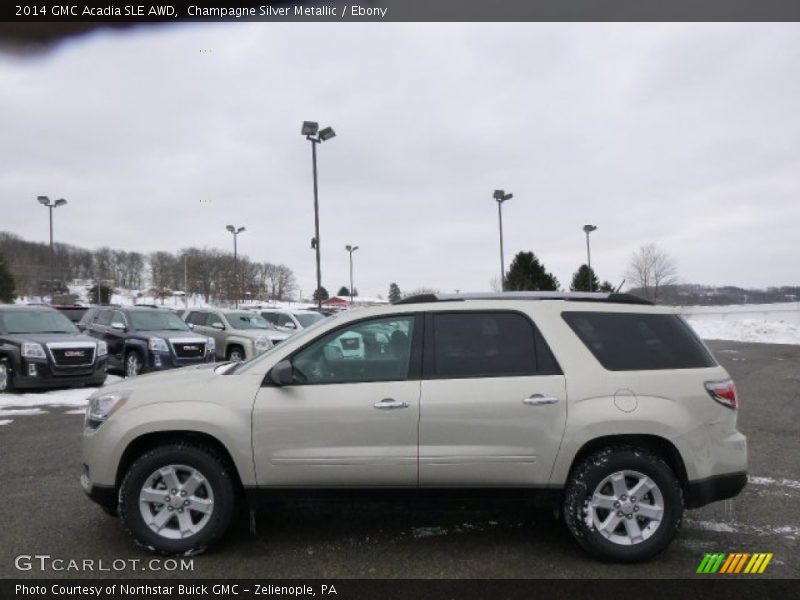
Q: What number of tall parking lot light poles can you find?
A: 6